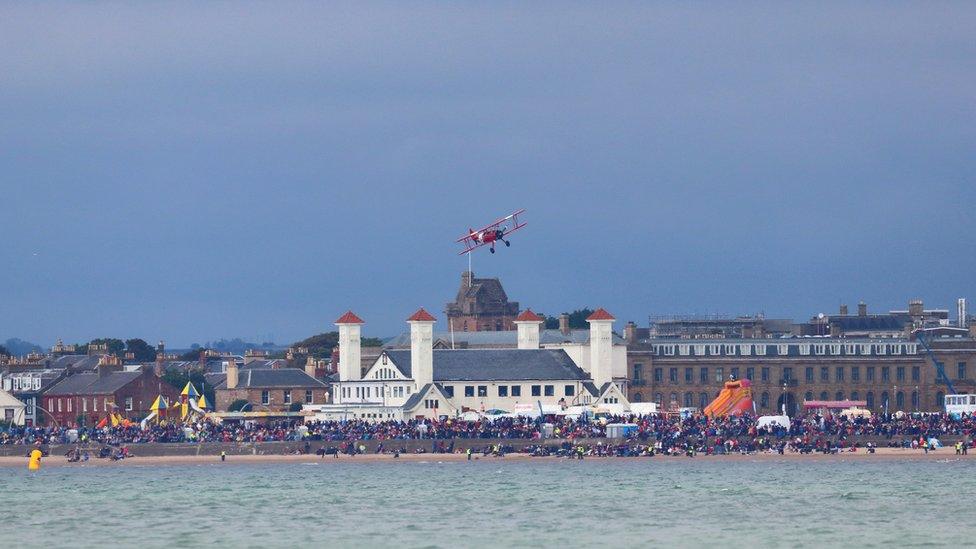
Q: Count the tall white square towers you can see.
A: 4